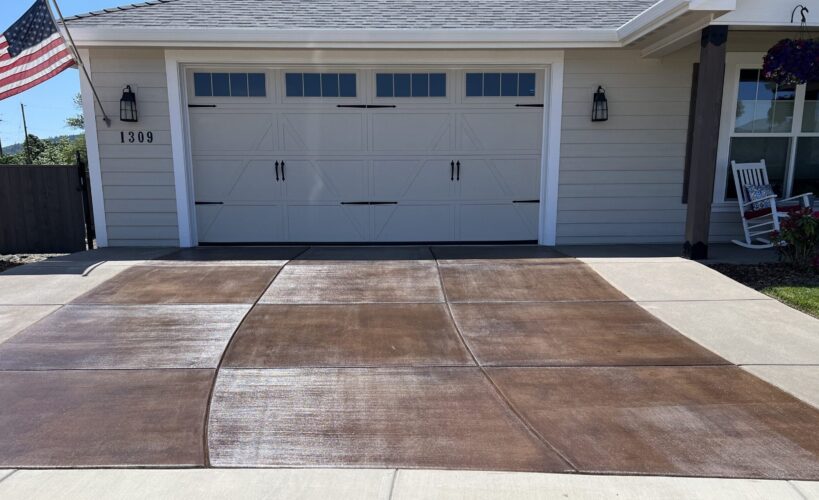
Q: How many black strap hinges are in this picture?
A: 8